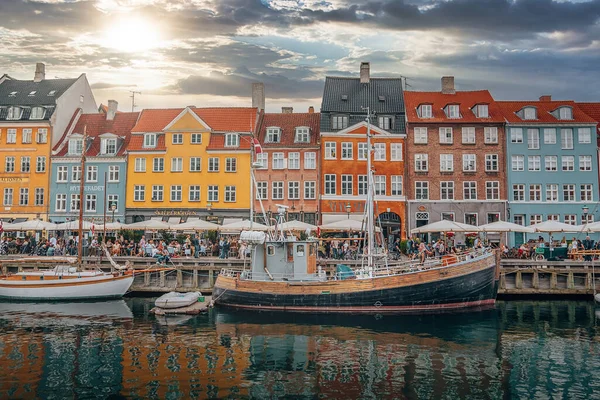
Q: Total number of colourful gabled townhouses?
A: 7